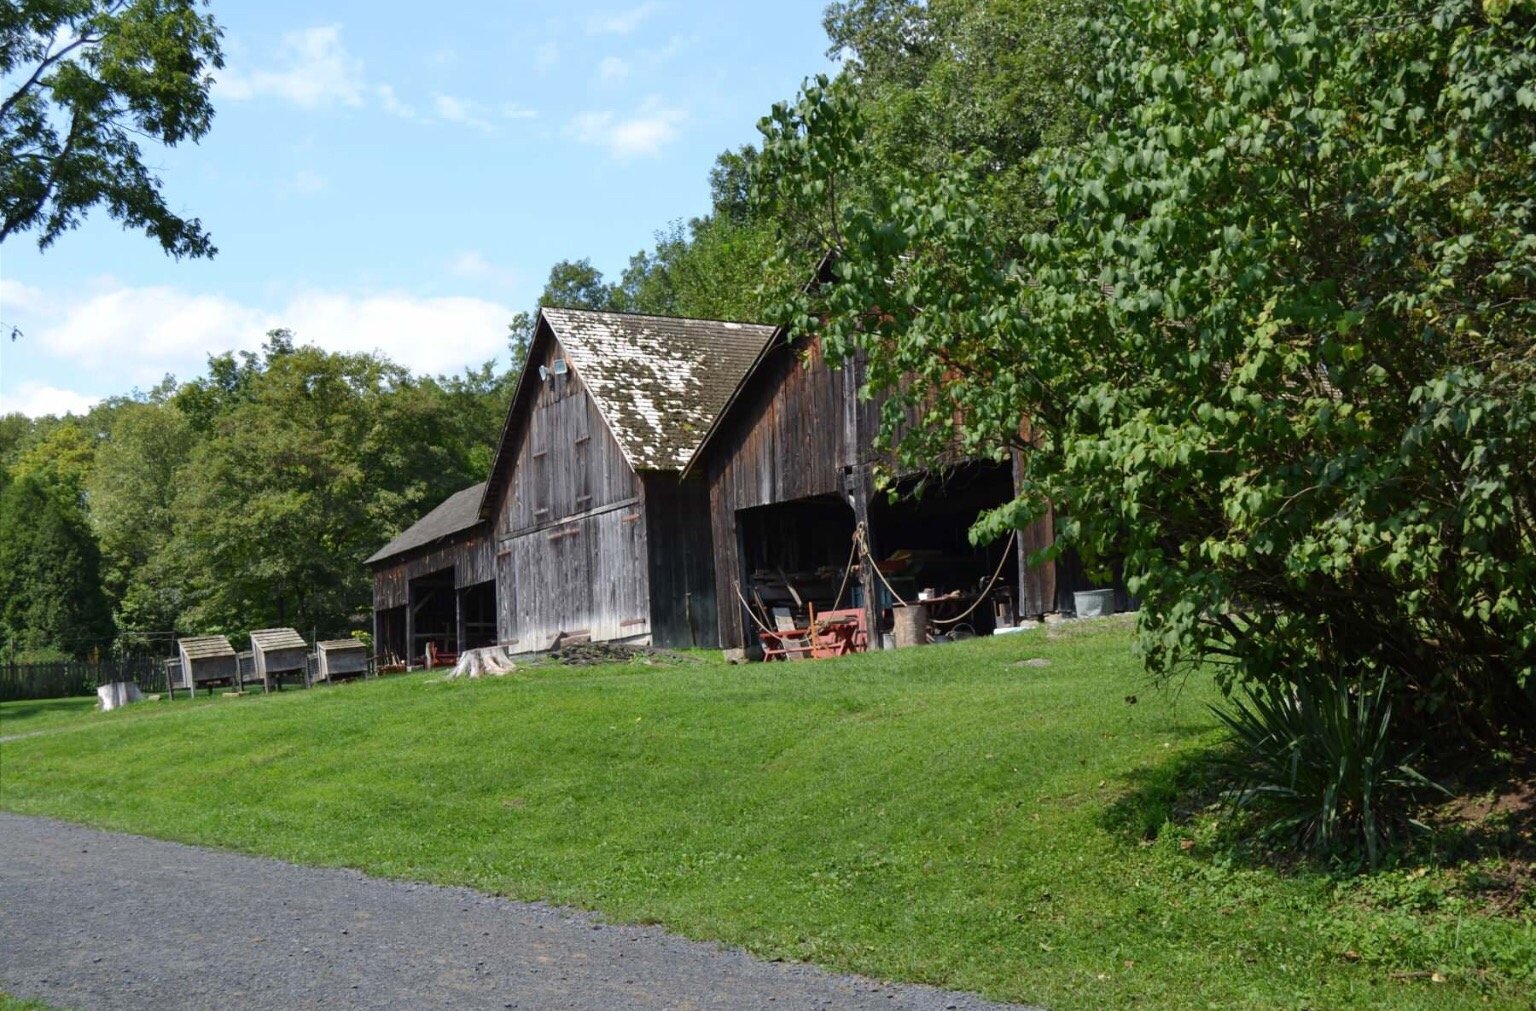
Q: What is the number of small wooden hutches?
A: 3